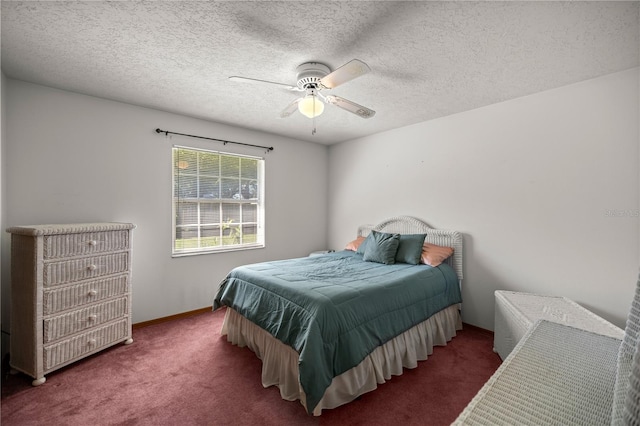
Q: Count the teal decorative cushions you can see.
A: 3